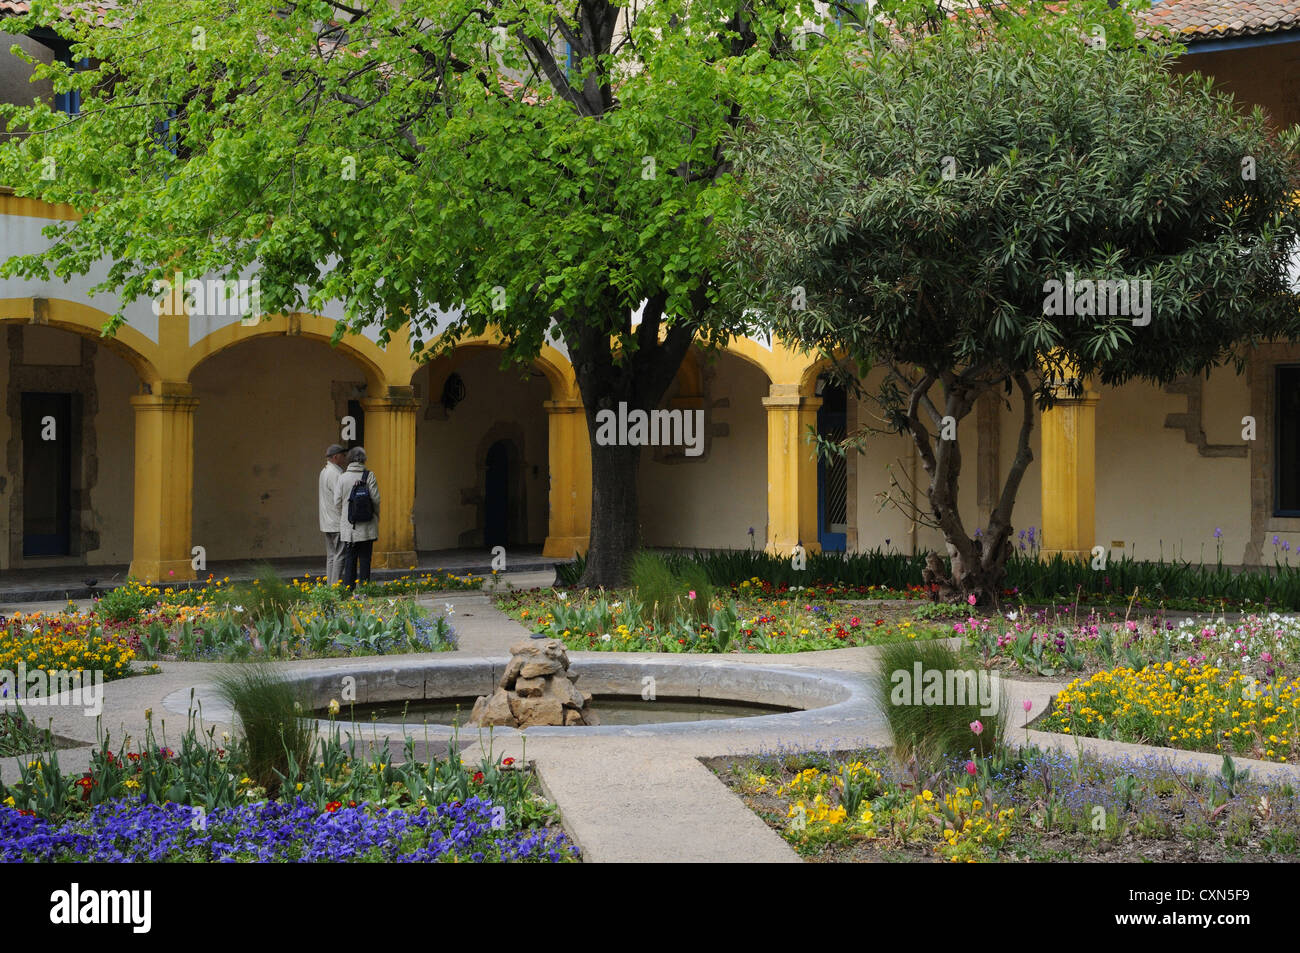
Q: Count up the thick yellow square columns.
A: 5